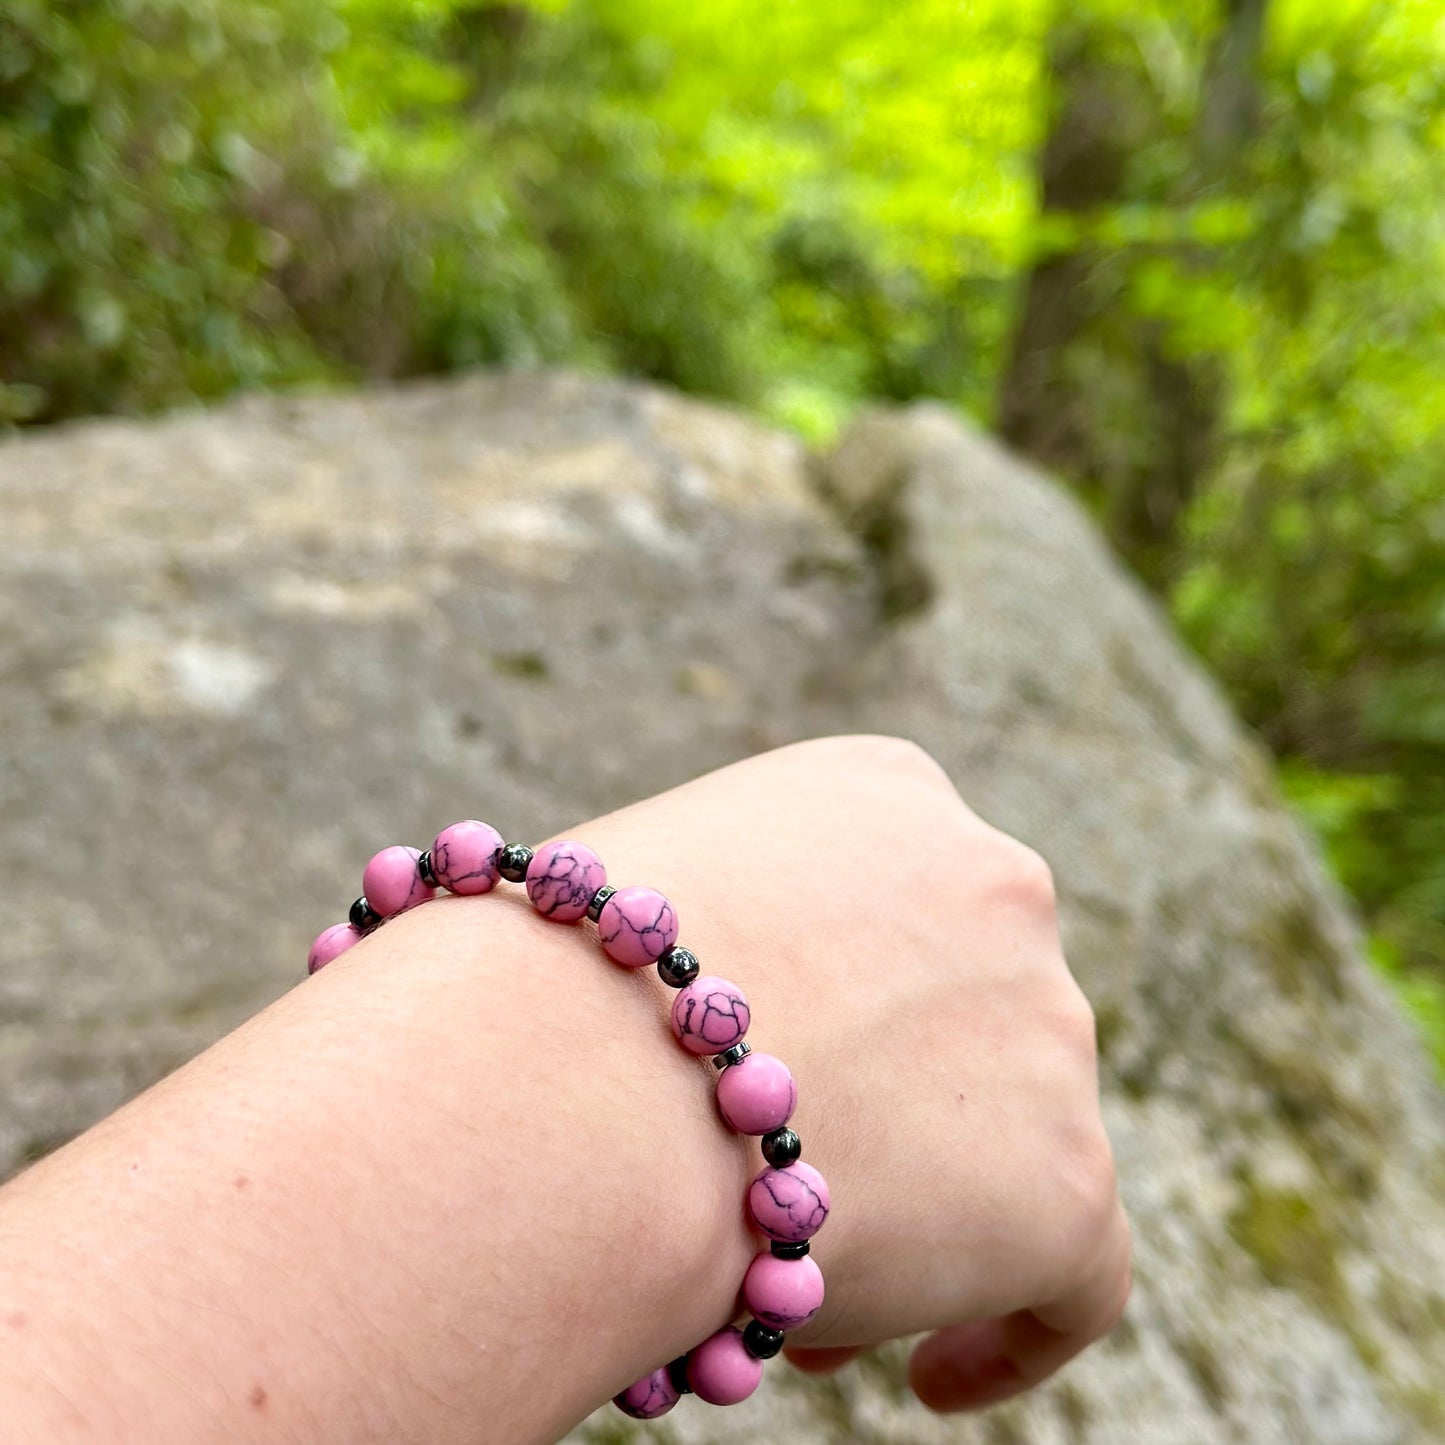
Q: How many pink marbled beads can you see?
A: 11